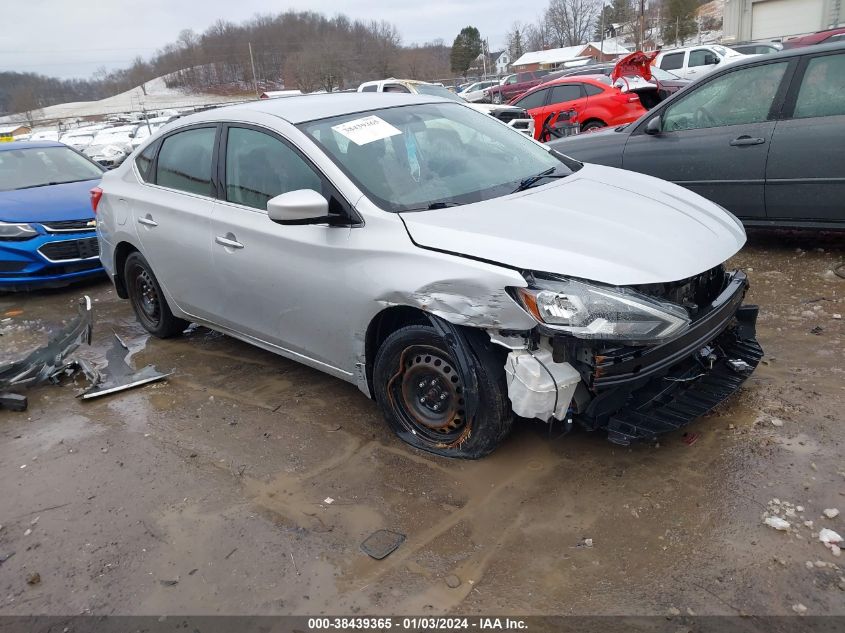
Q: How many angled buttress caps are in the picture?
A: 0